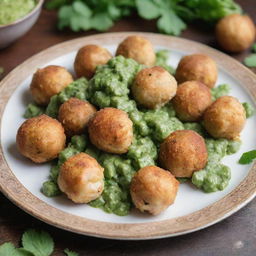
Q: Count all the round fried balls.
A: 14